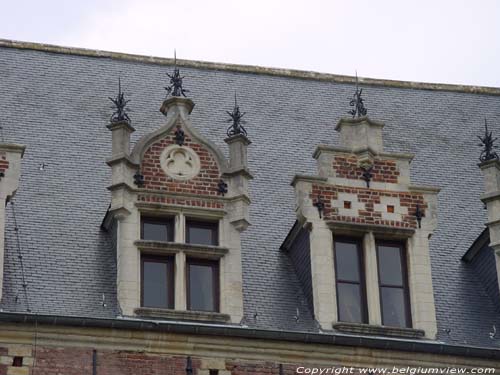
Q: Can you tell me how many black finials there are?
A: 5